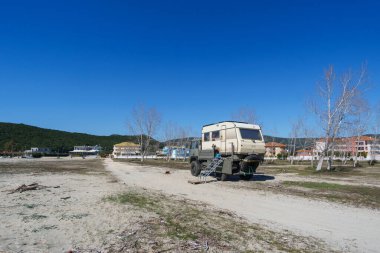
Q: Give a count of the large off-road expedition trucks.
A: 1